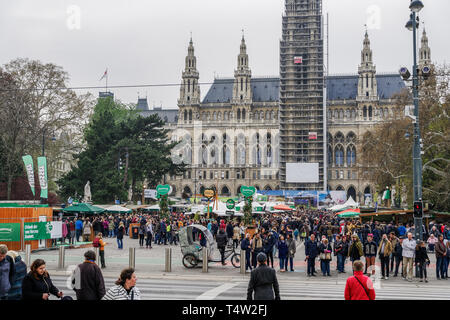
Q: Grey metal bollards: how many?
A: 7